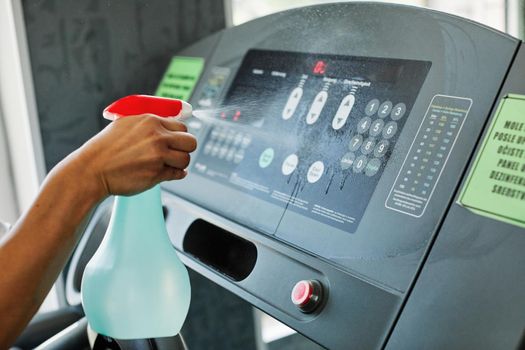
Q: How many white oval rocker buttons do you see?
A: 3